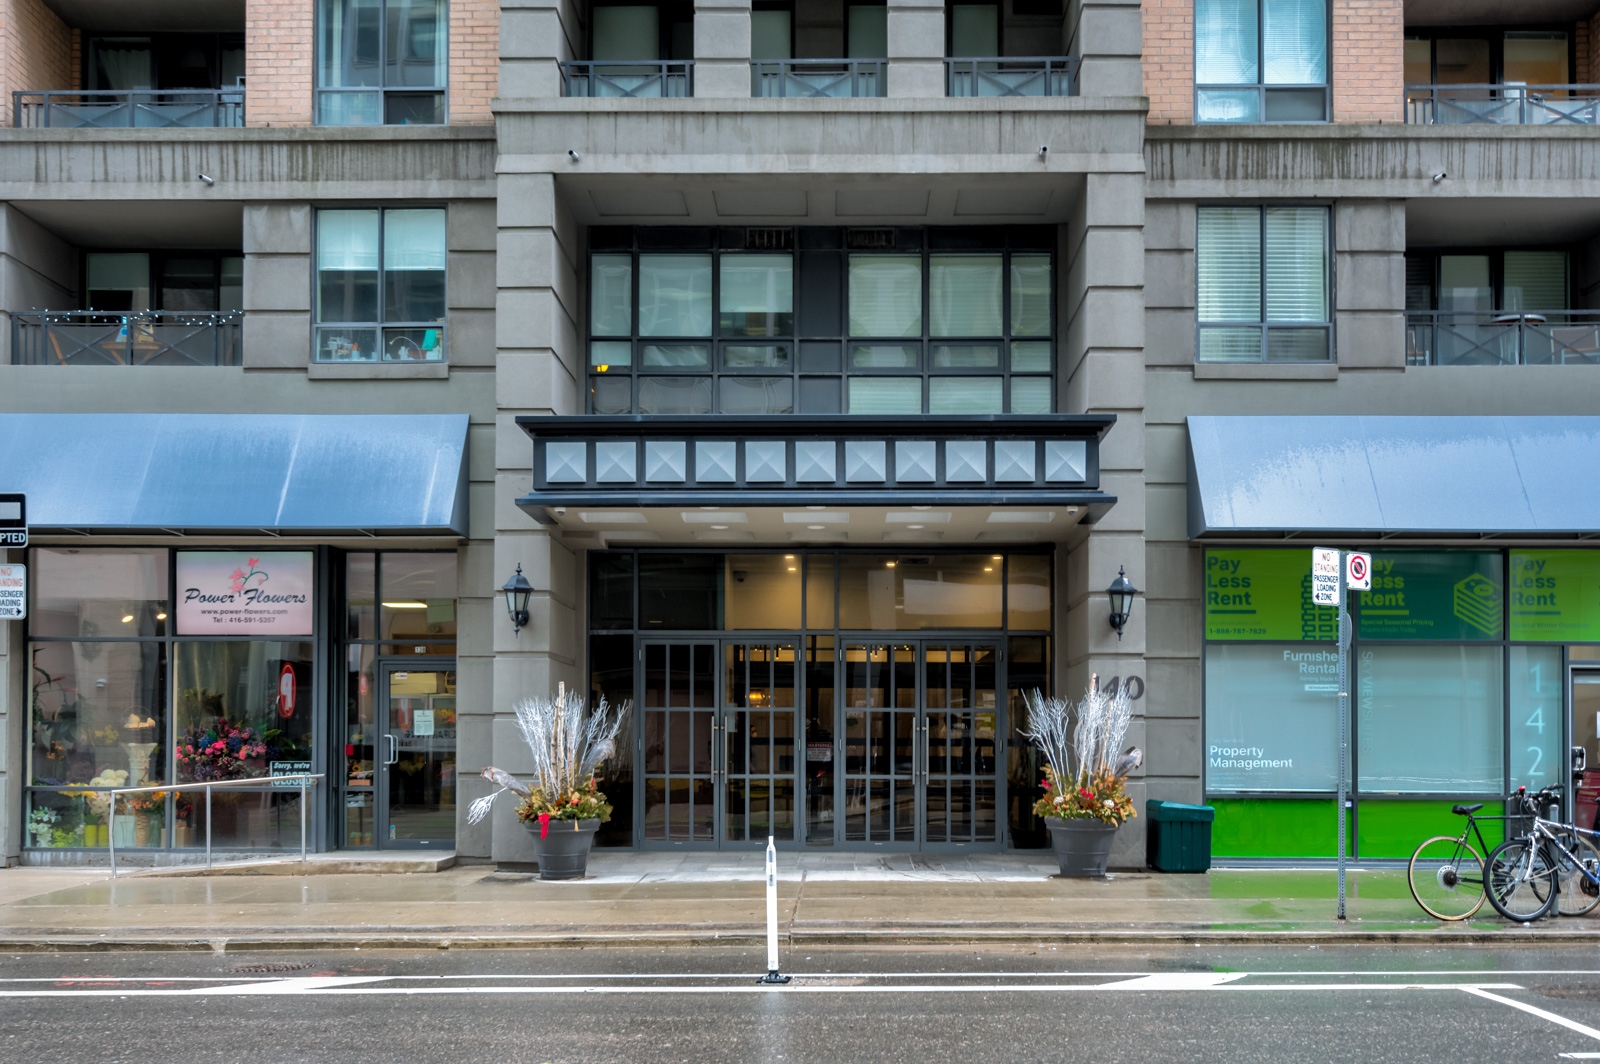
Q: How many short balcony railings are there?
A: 3